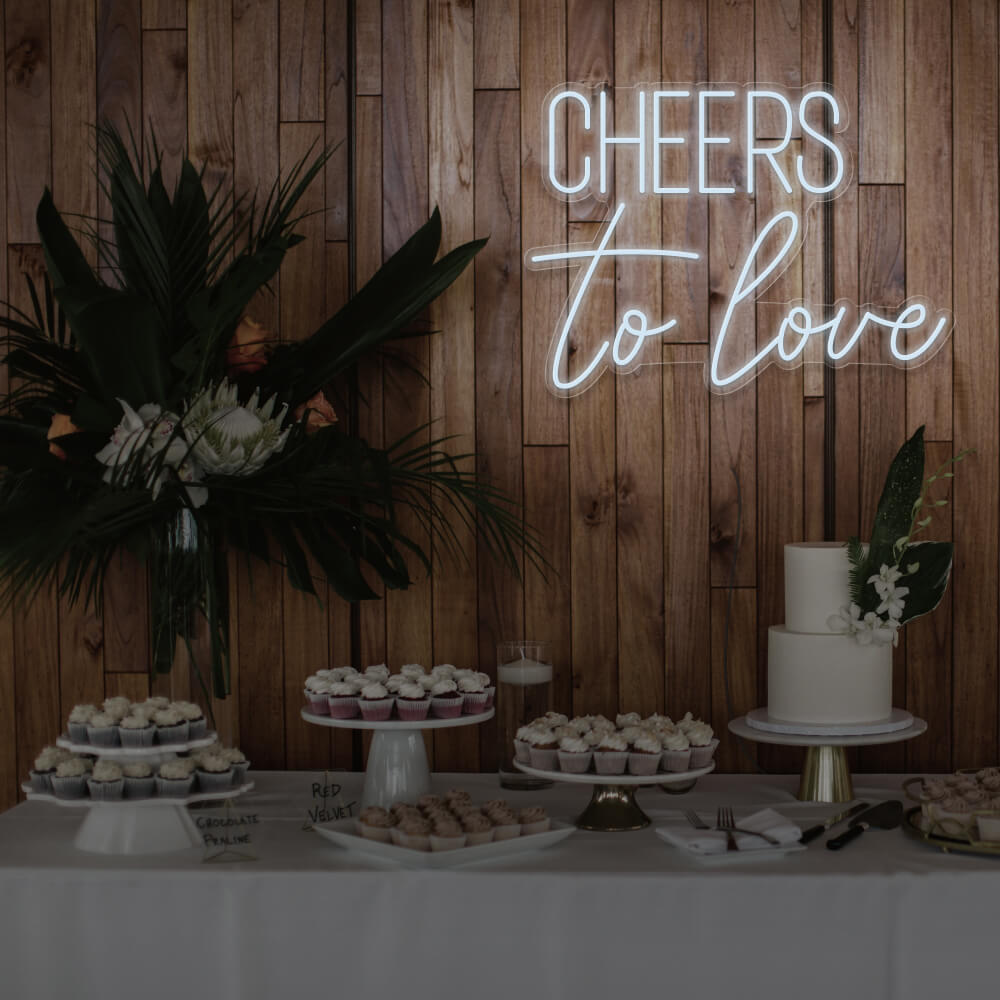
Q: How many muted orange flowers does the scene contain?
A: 3